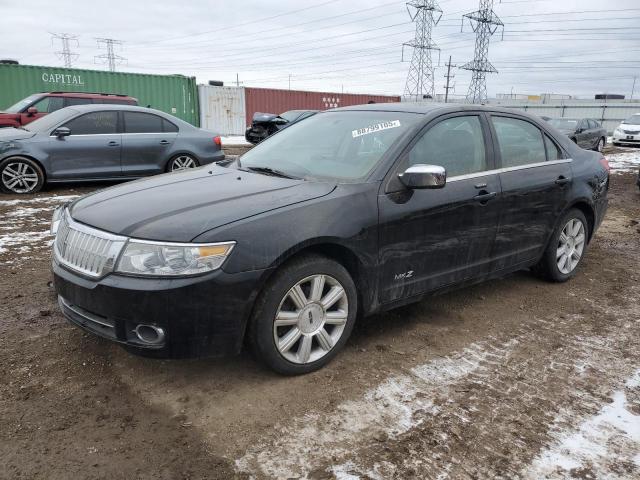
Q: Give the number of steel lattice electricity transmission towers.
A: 4